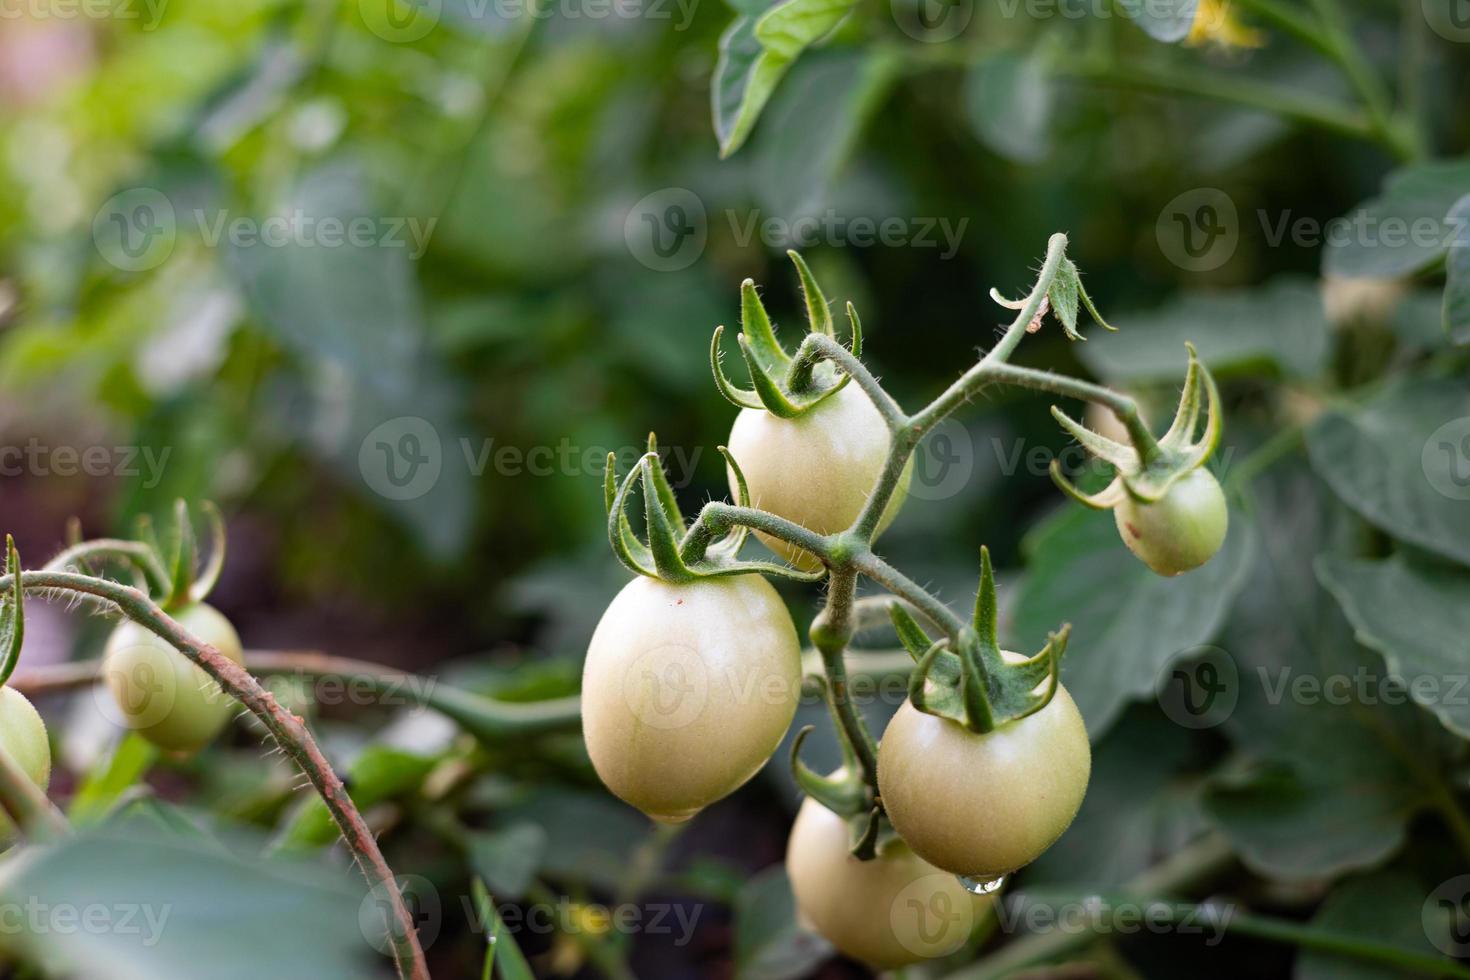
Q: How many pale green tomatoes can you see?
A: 7